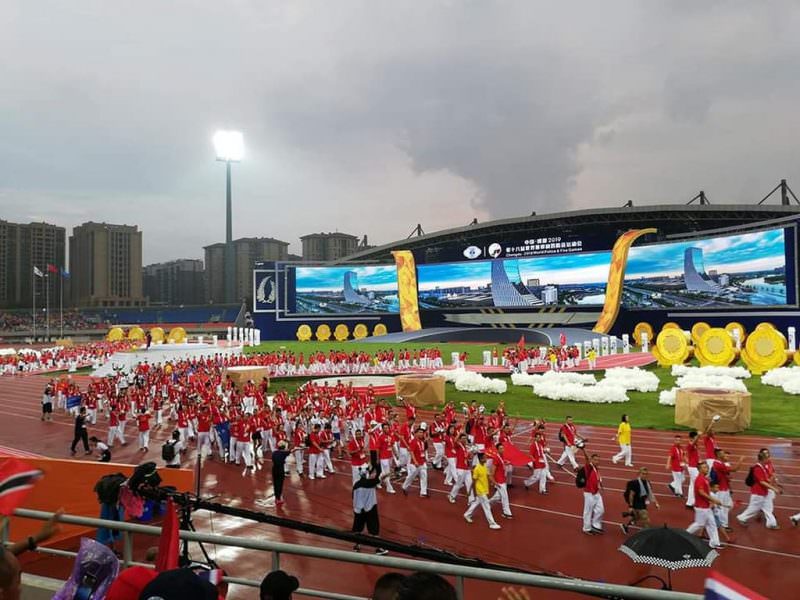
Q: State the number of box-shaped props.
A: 3